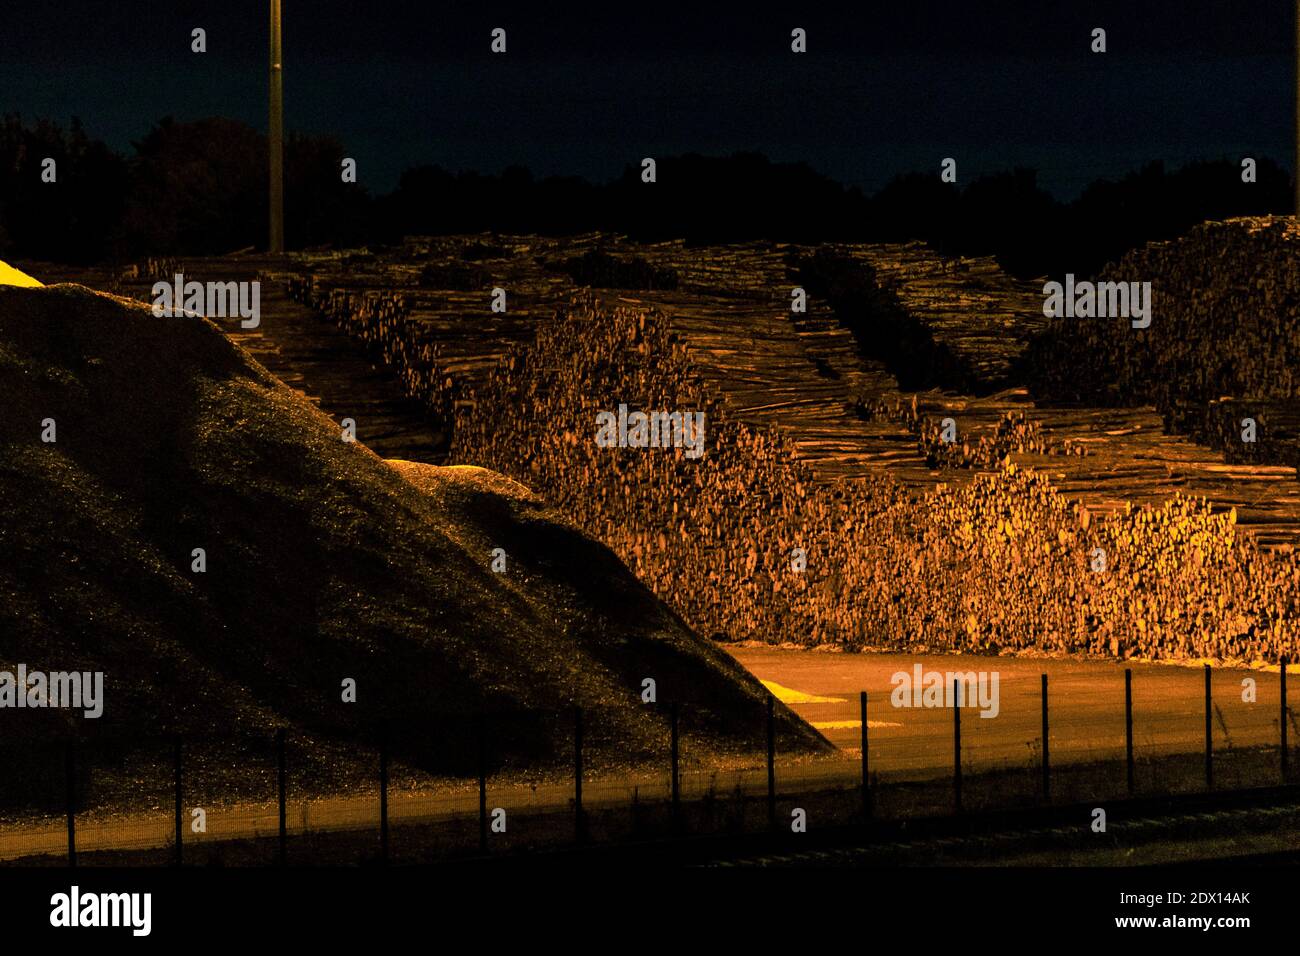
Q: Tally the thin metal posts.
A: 14